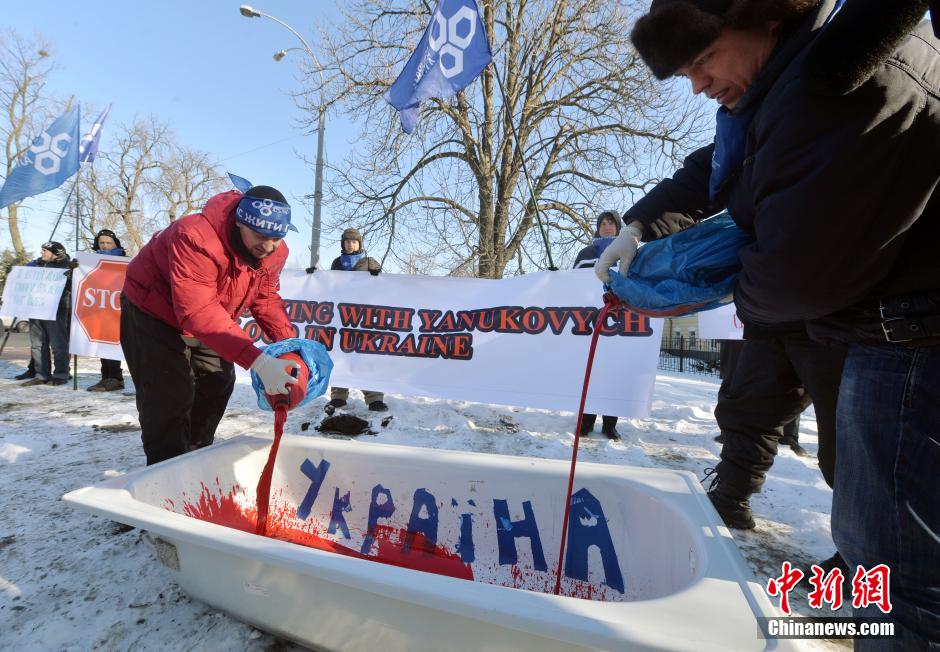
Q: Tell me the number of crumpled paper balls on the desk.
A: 0